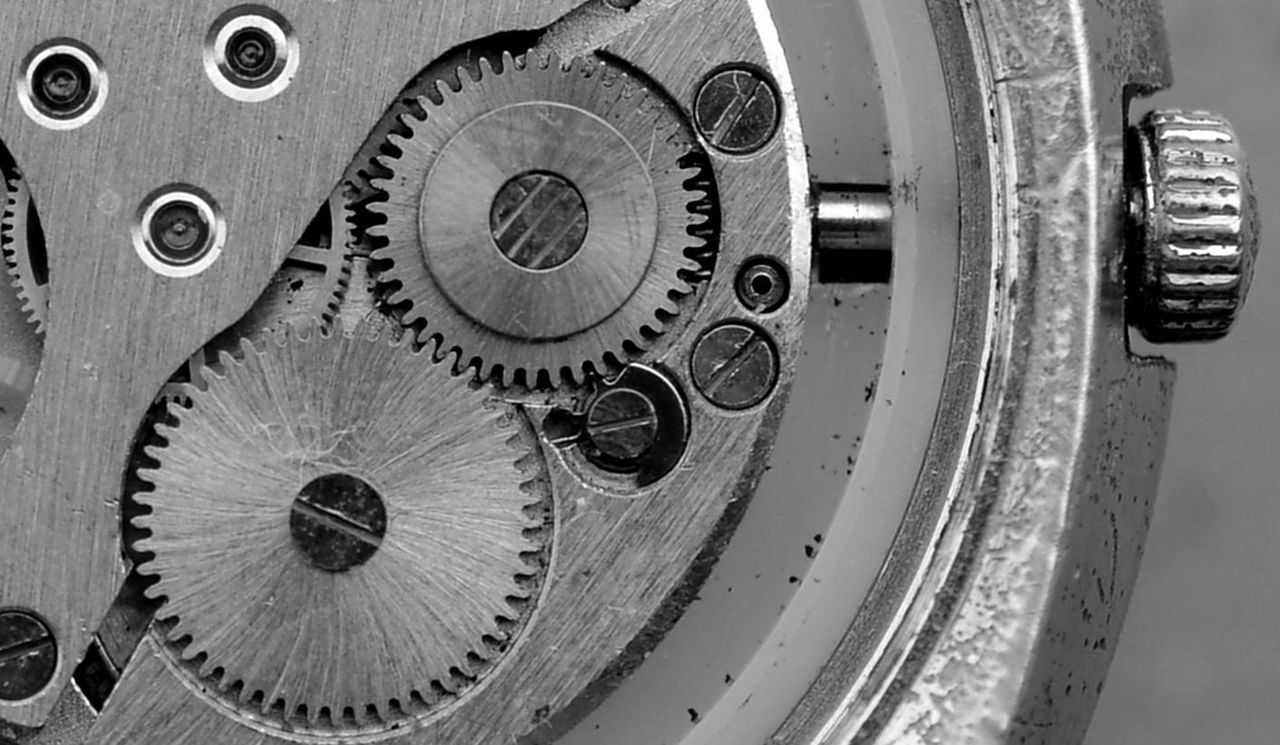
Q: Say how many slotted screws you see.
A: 6